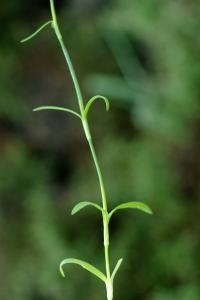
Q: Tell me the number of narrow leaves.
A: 7